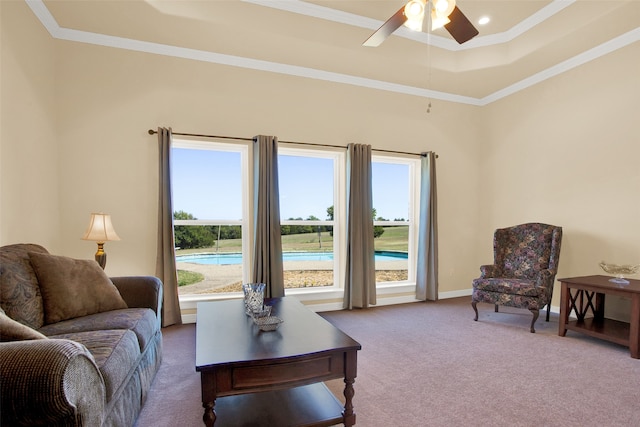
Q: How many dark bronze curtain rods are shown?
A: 1